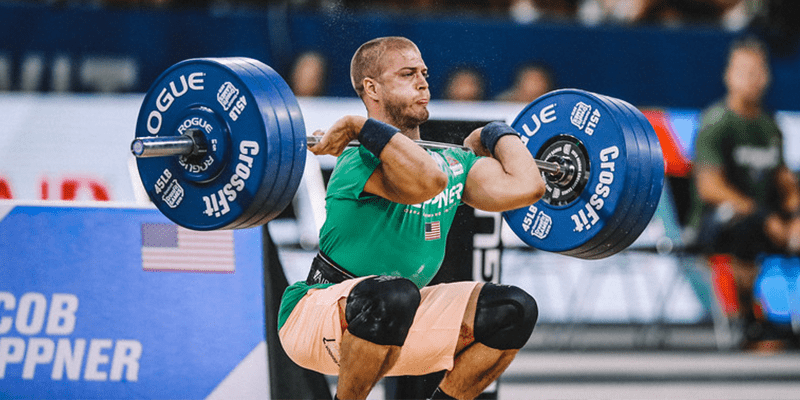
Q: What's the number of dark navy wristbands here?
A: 2